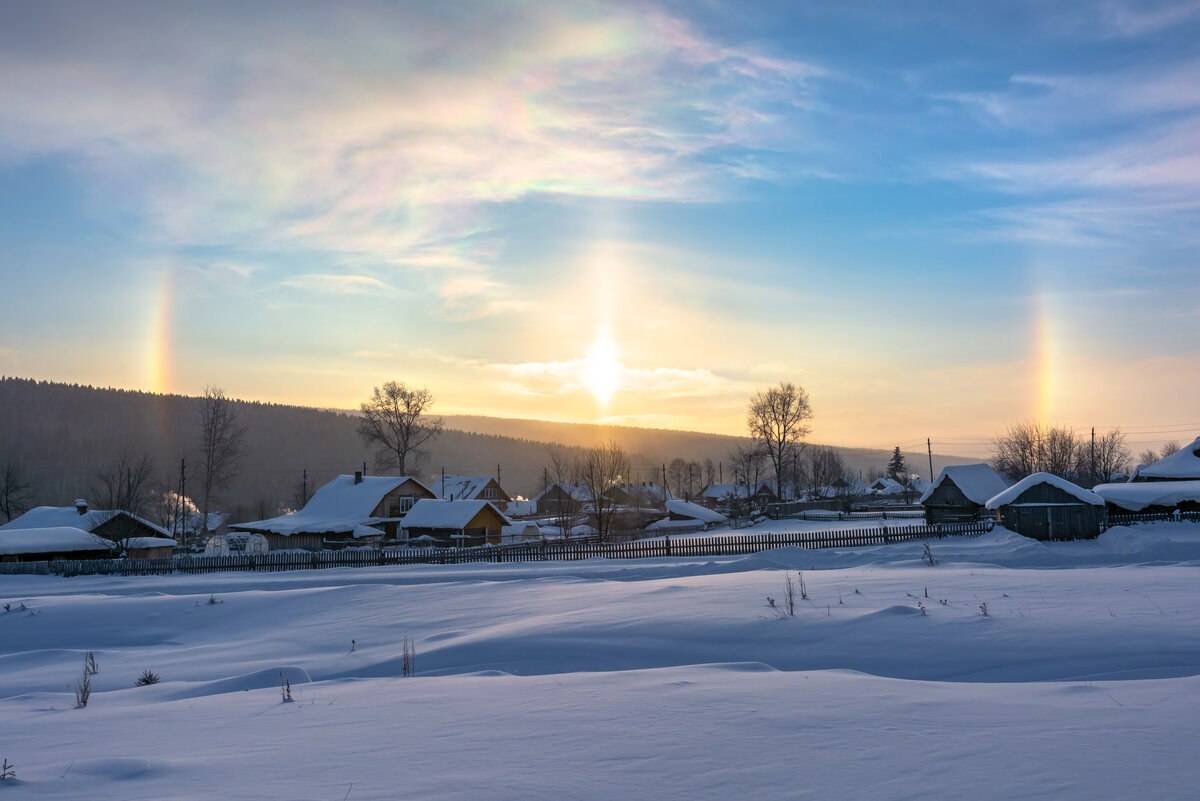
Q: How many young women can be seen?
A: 0